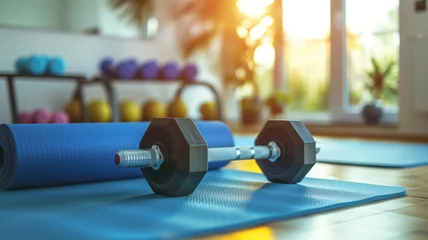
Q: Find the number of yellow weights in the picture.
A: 6